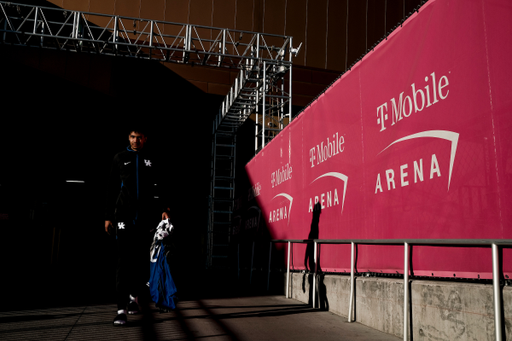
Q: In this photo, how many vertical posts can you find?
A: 5